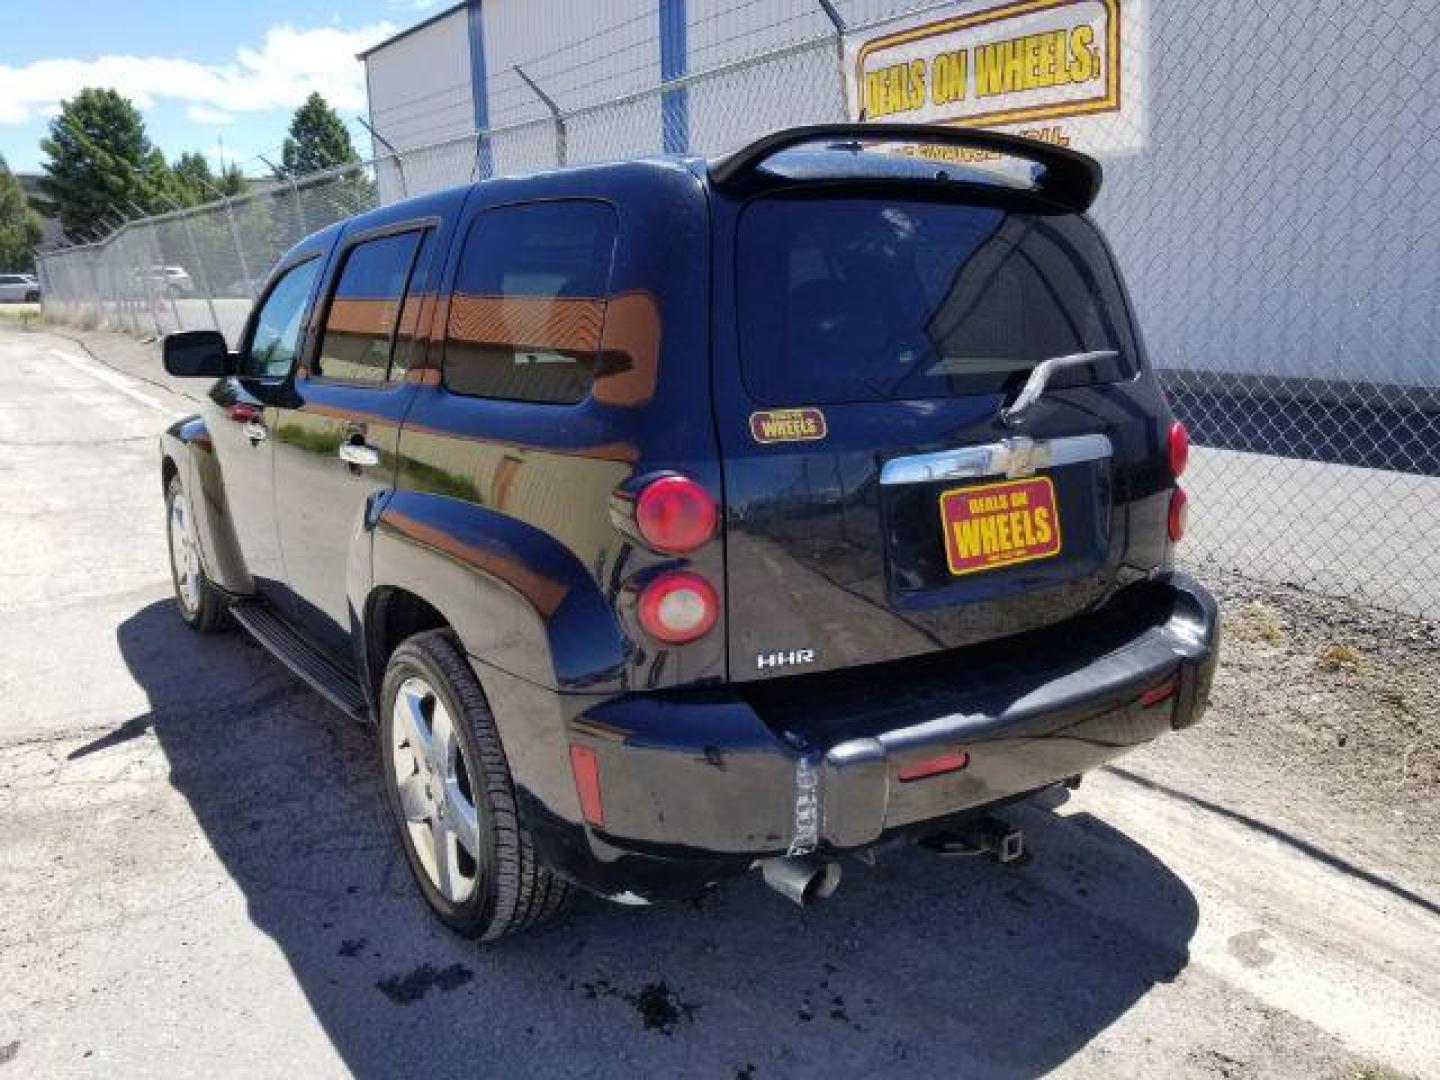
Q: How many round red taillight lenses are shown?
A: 4